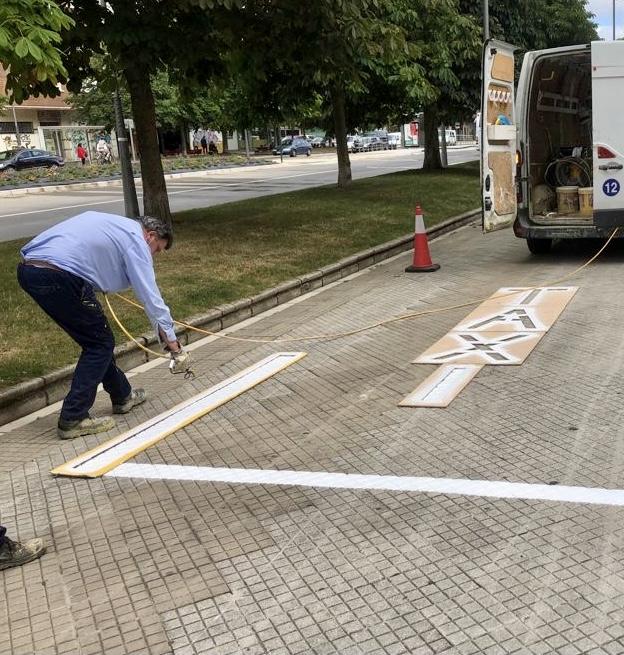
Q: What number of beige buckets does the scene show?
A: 2